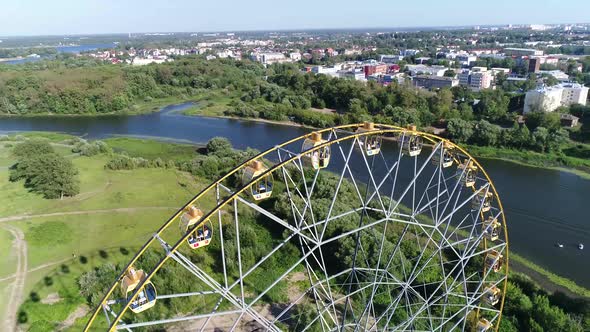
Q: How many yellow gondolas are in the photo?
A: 13